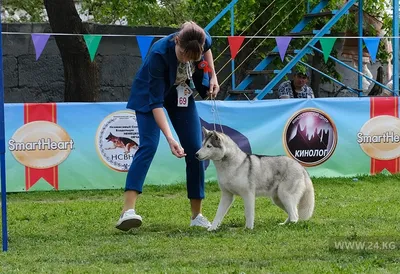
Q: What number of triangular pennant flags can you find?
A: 7